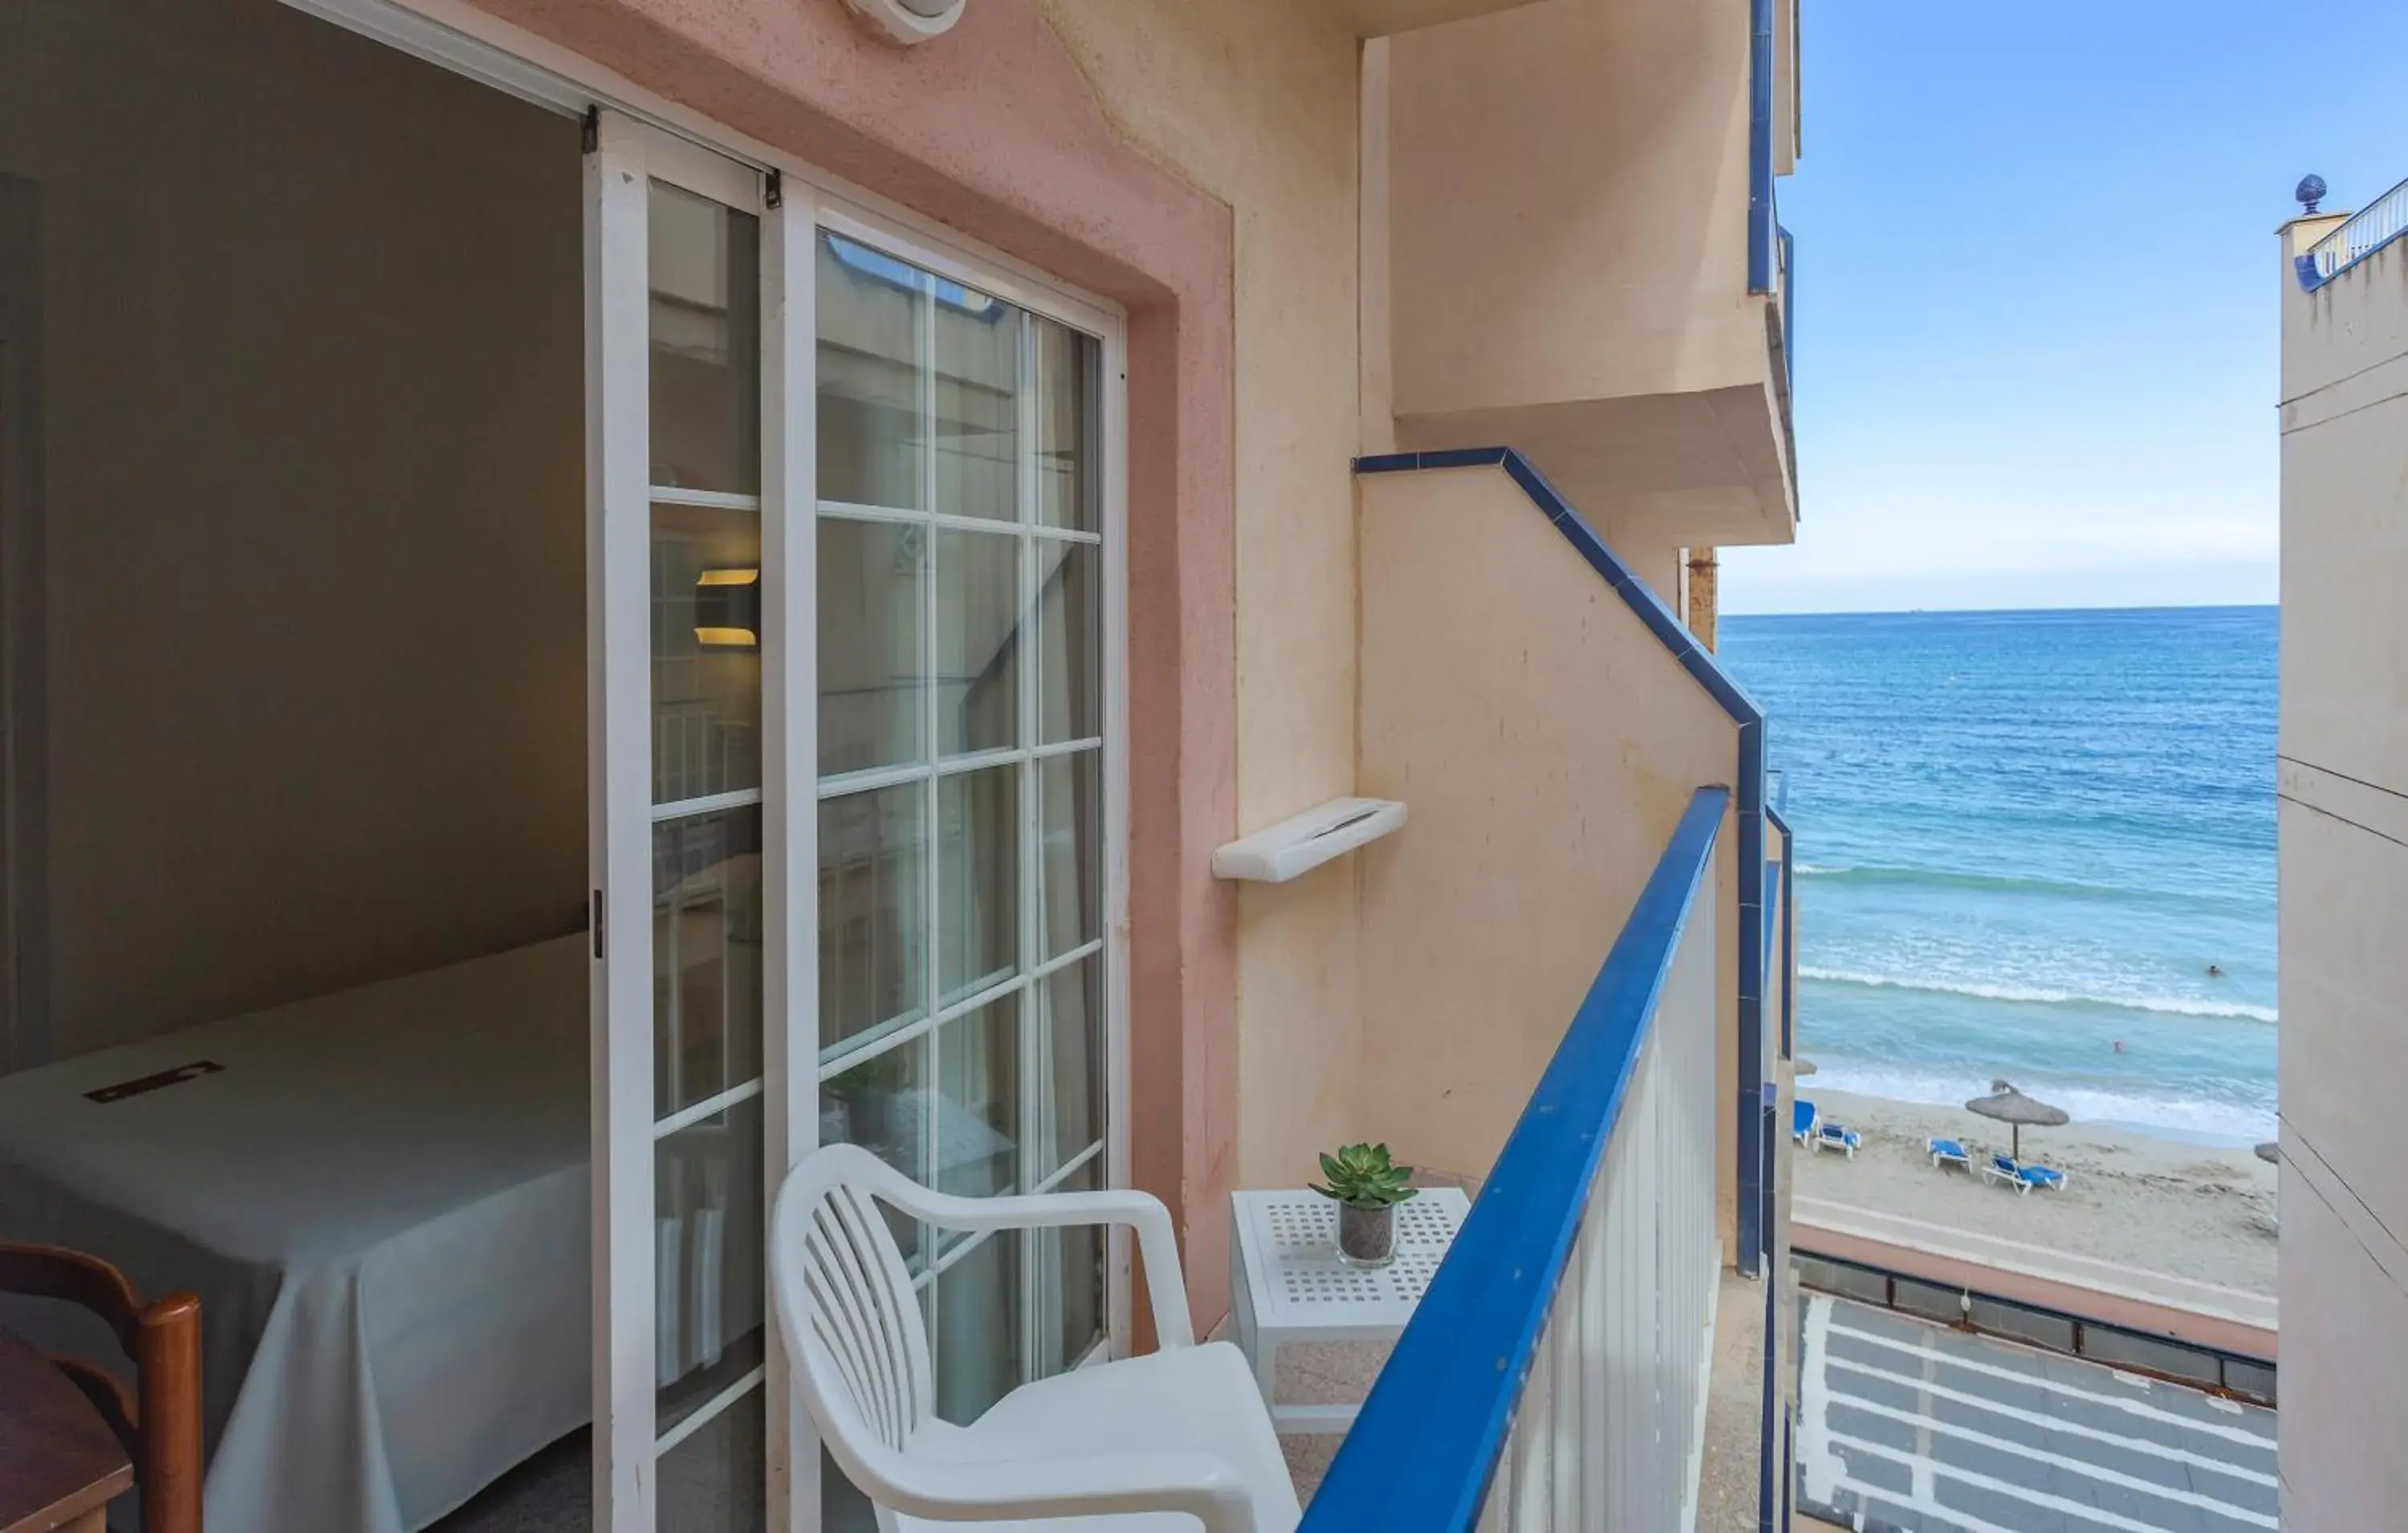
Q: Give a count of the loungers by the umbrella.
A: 2